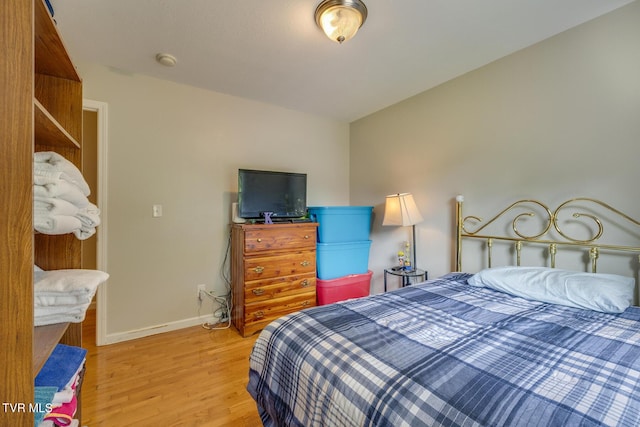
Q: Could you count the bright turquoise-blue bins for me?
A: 2